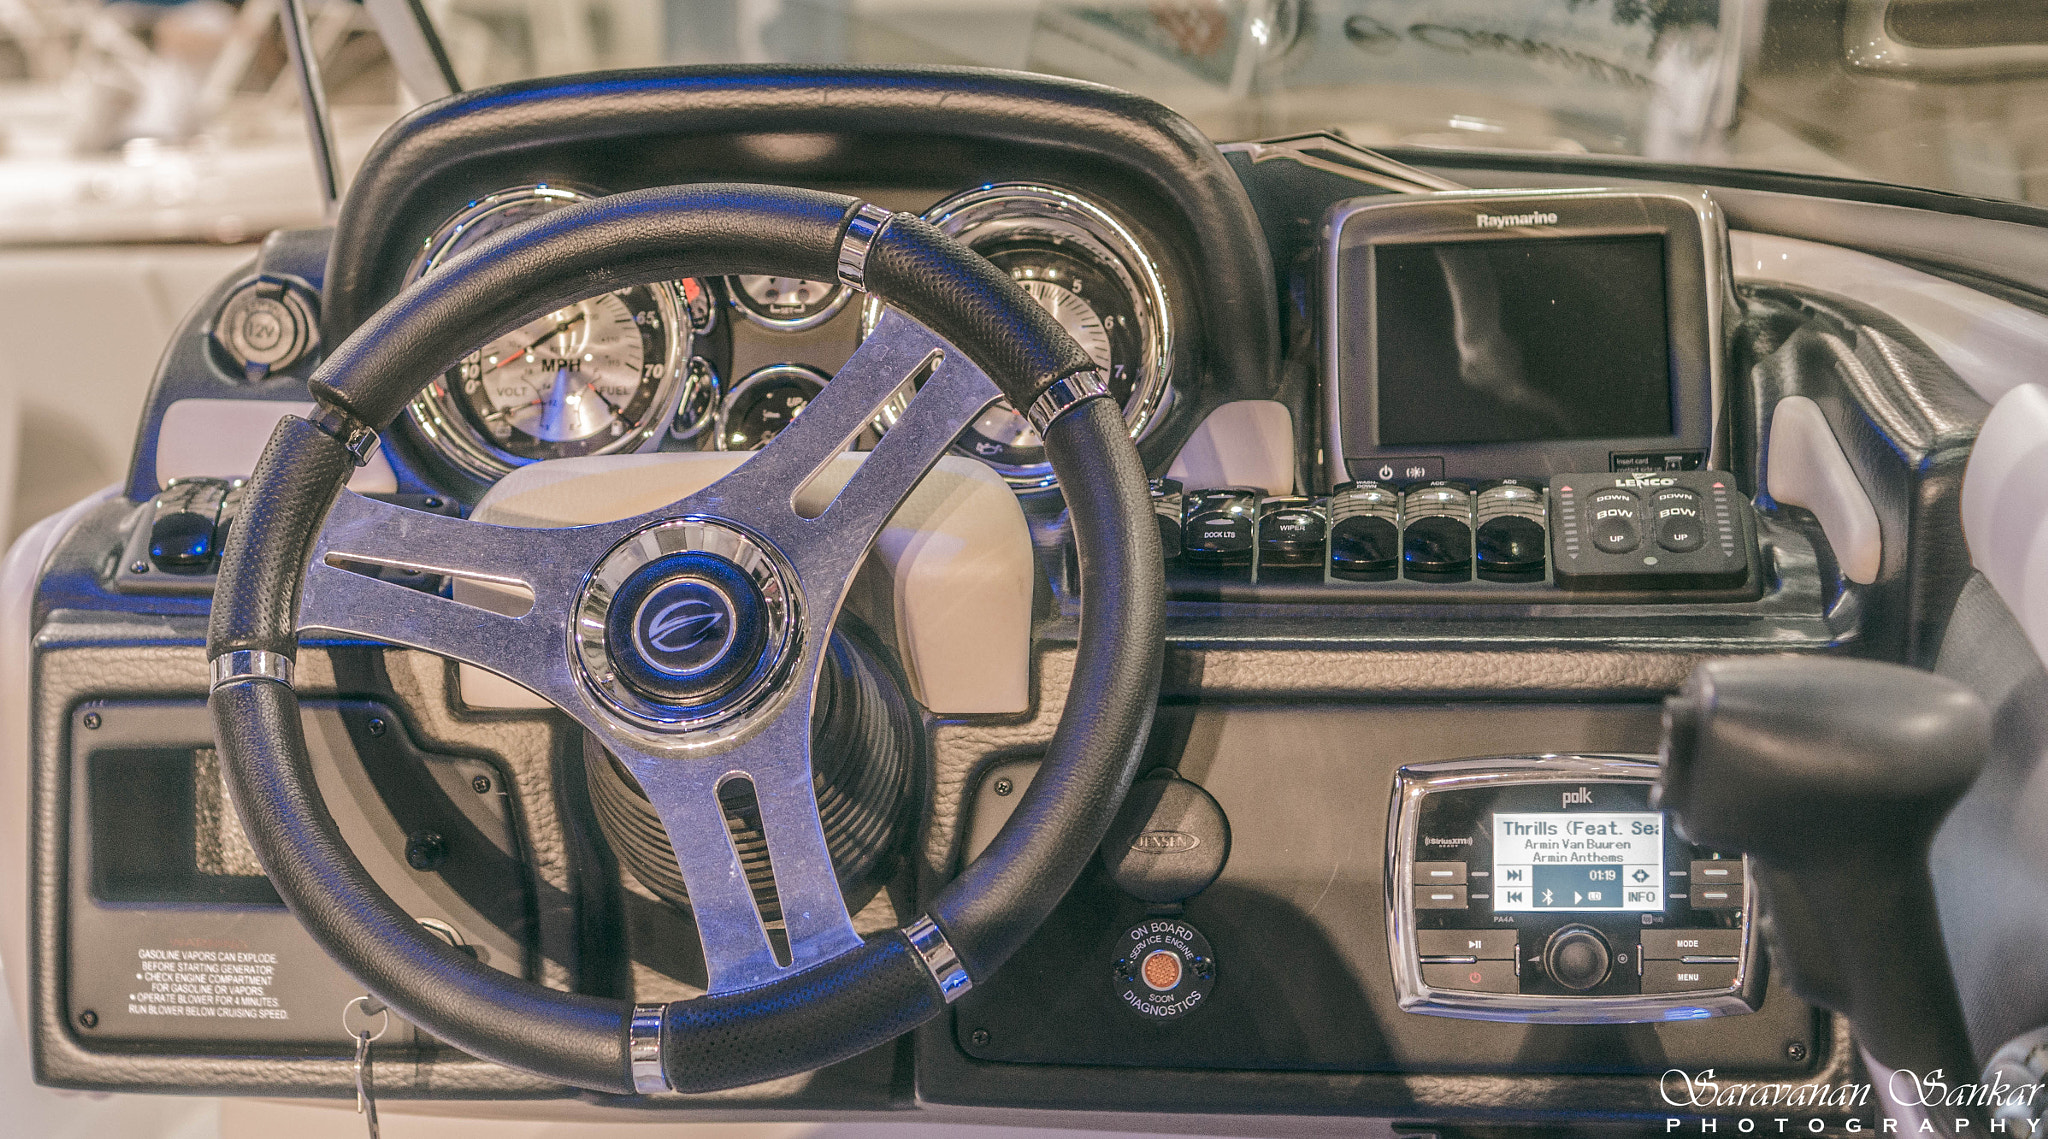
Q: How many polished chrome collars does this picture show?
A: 6